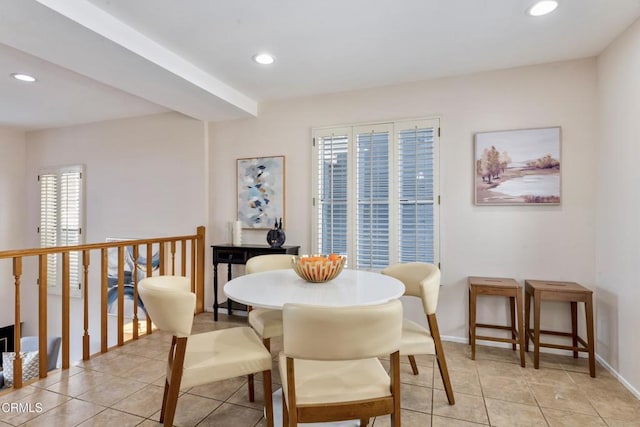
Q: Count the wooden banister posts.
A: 13